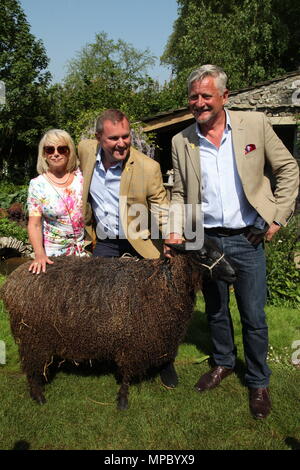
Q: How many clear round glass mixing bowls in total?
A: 0